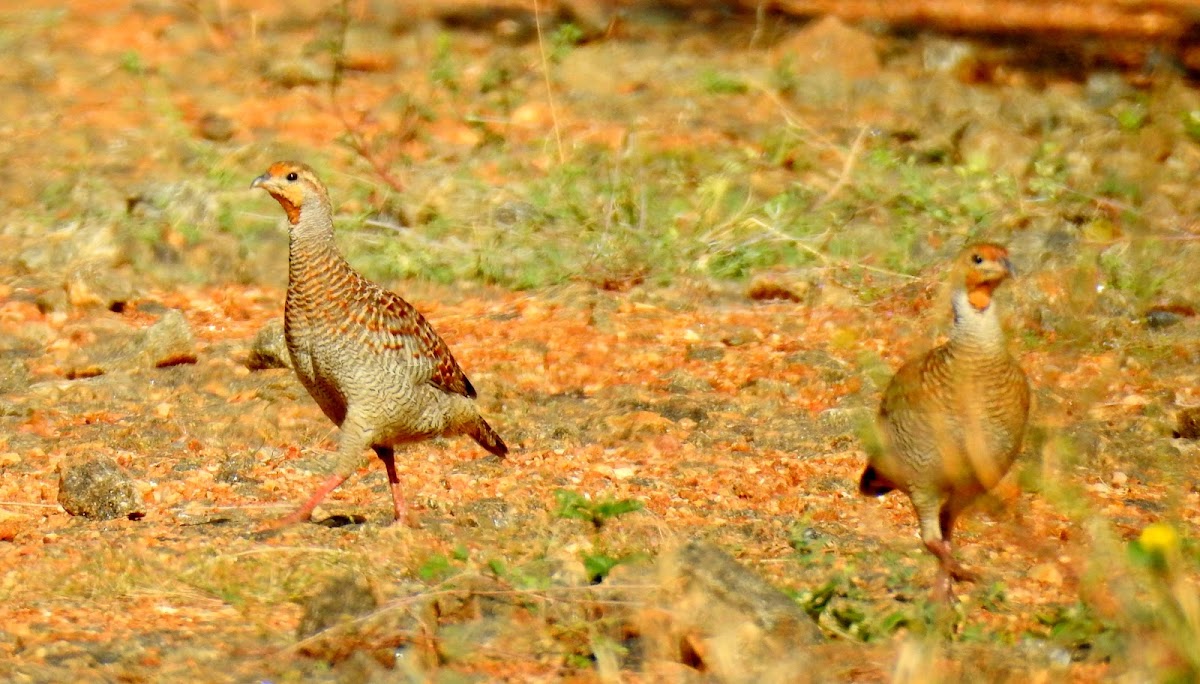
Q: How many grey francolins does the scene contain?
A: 2